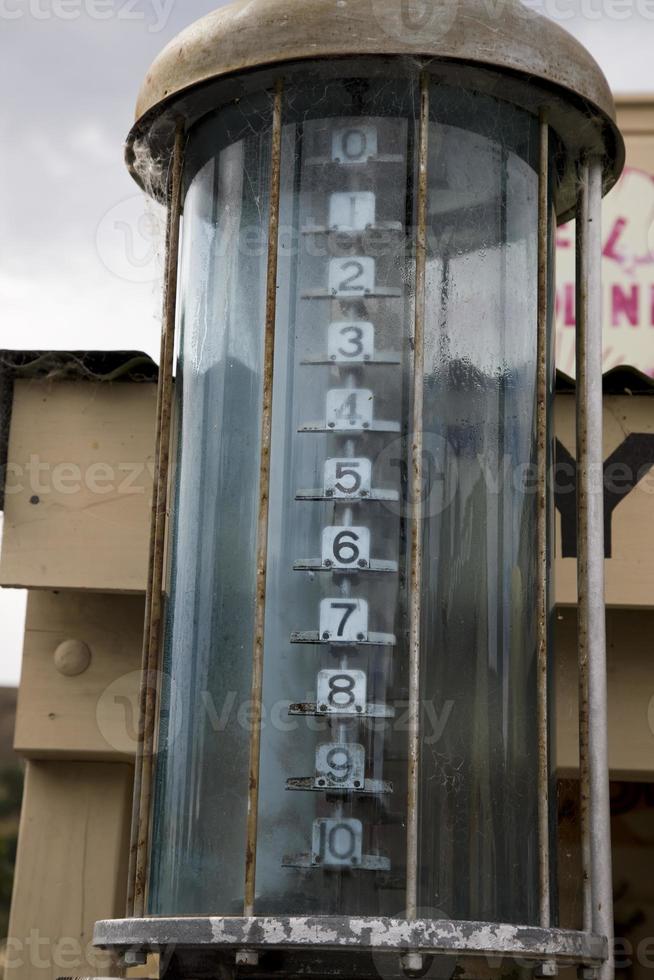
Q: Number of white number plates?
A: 11